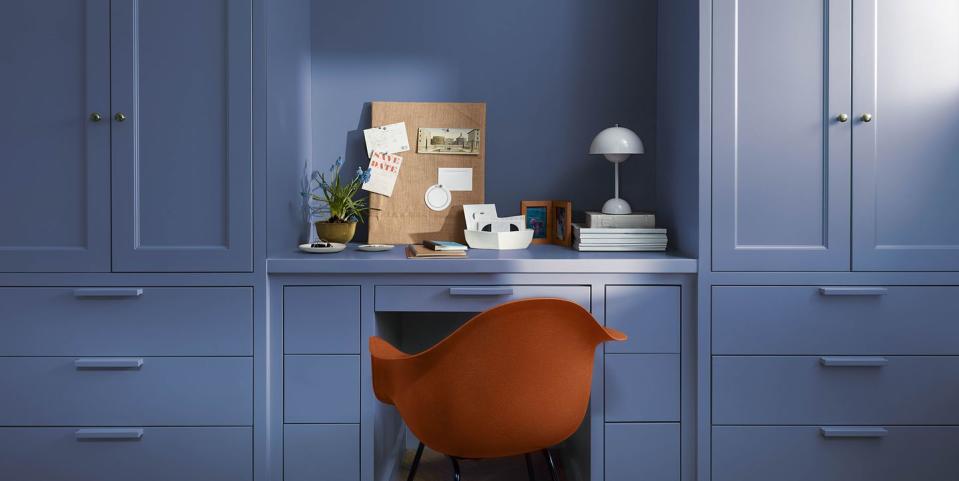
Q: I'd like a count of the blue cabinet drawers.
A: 13